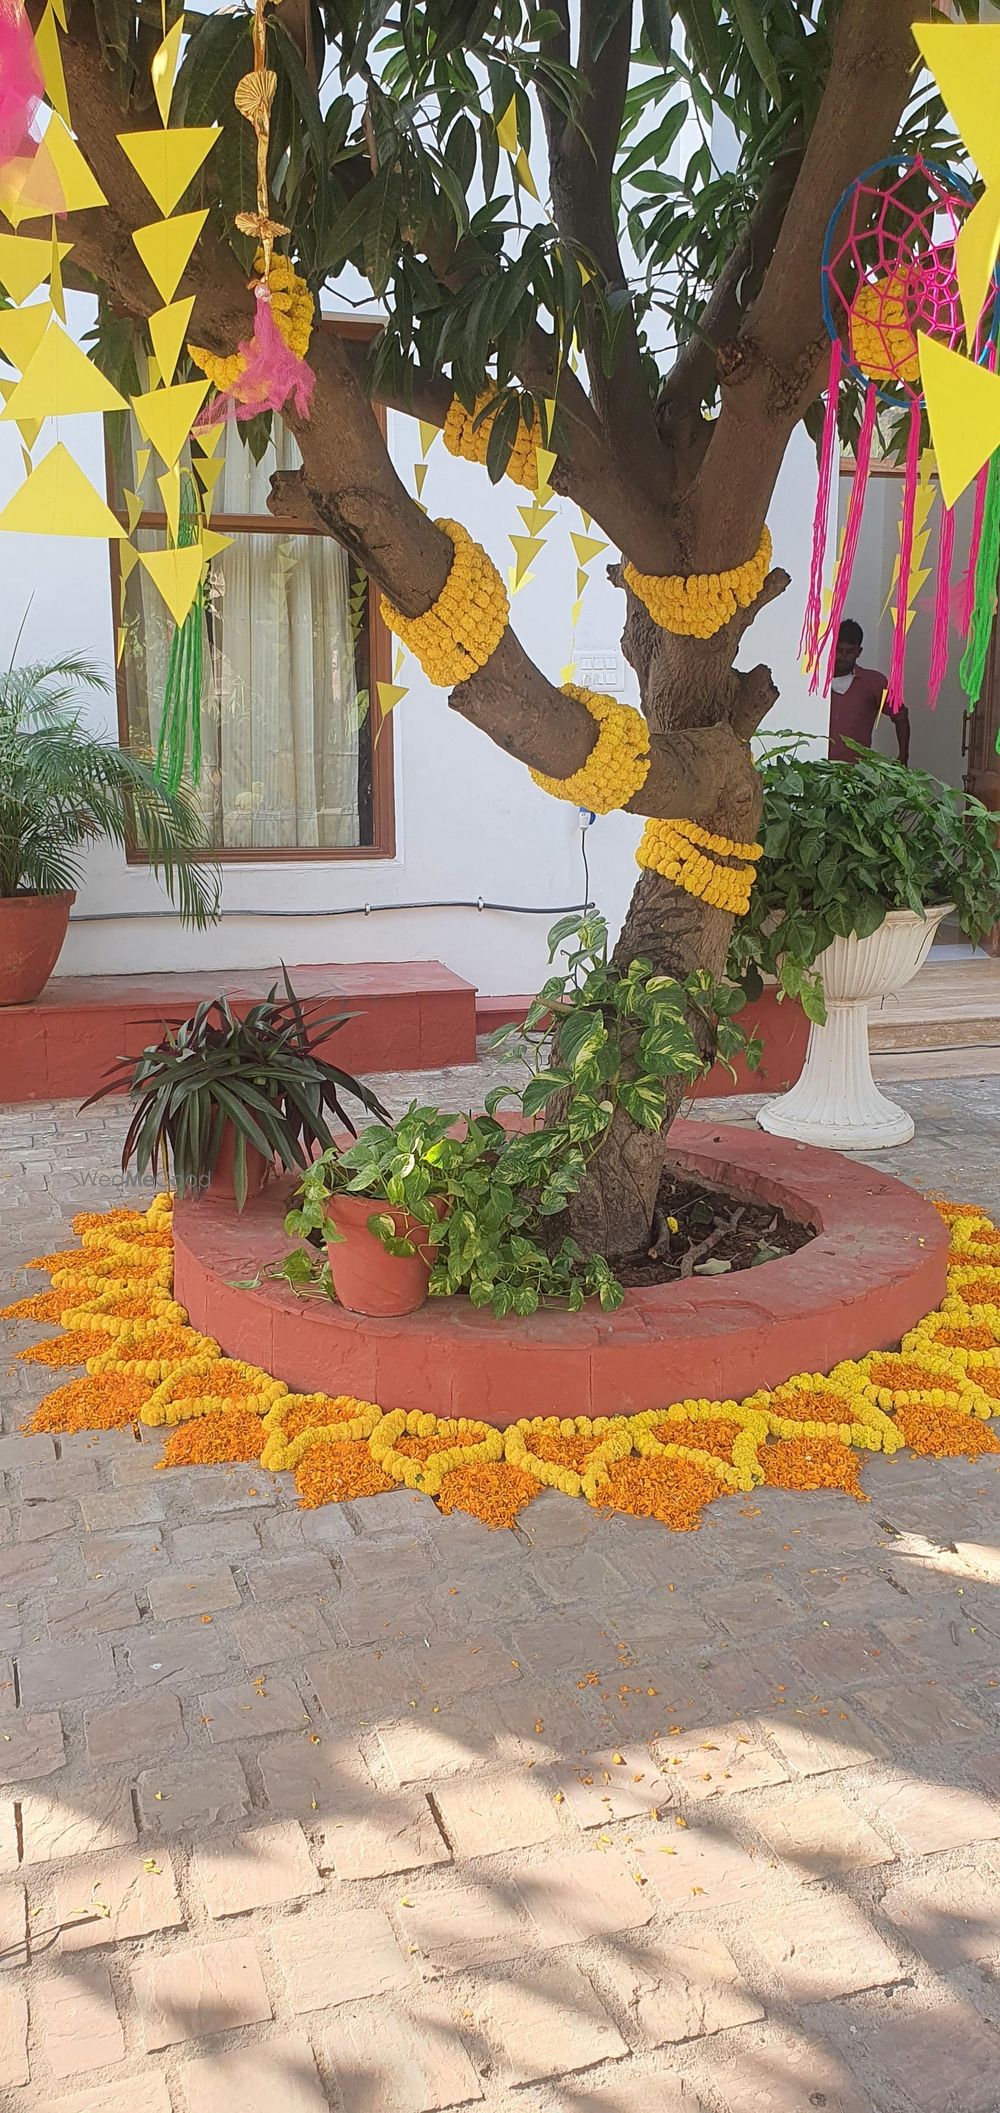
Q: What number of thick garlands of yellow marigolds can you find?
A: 7